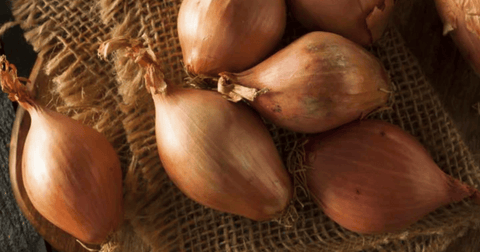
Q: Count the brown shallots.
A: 7